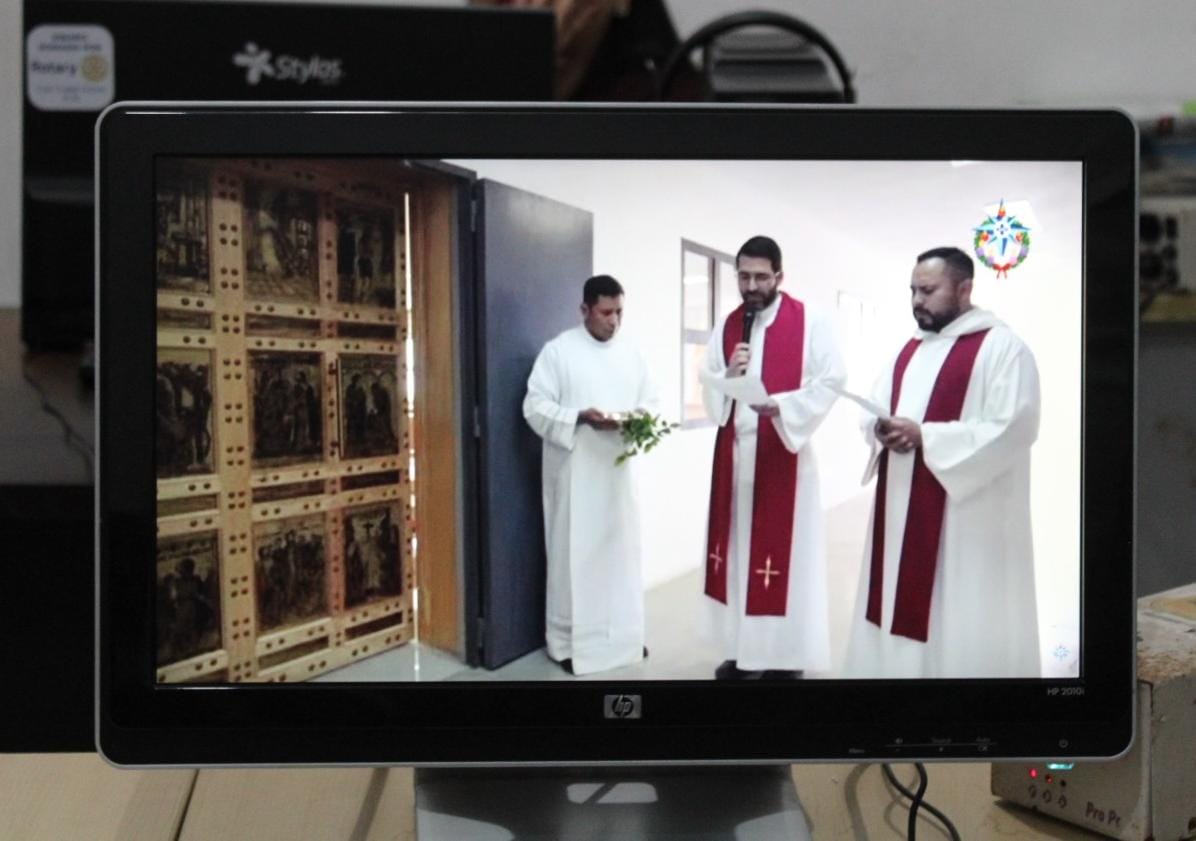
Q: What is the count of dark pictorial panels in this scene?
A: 9